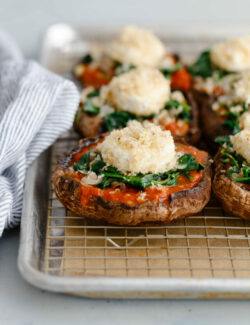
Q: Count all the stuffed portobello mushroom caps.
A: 6